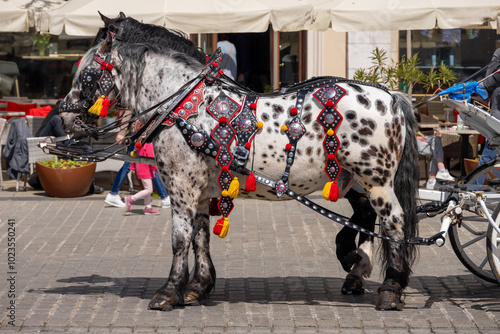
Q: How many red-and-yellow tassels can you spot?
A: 3